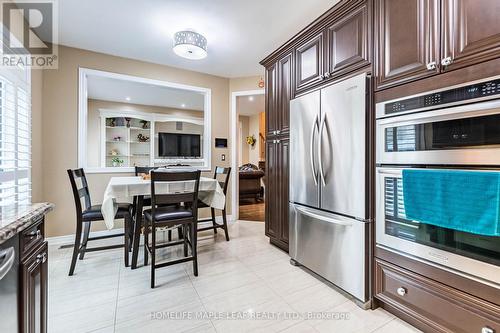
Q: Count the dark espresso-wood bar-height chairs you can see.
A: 4